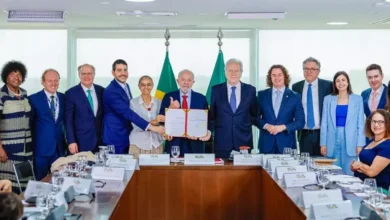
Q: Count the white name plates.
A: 15